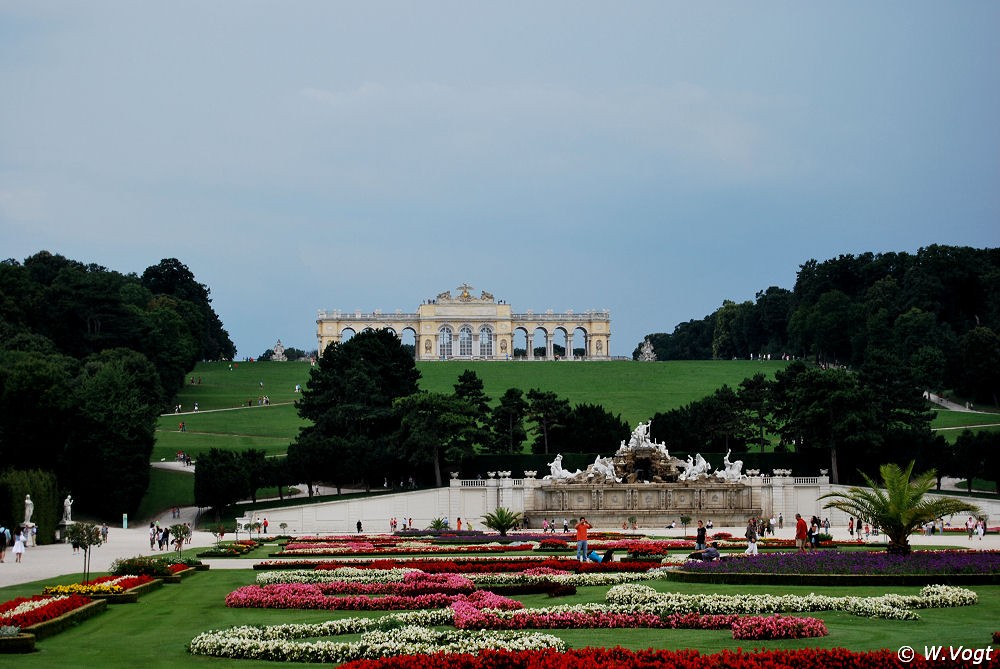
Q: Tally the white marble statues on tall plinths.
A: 2